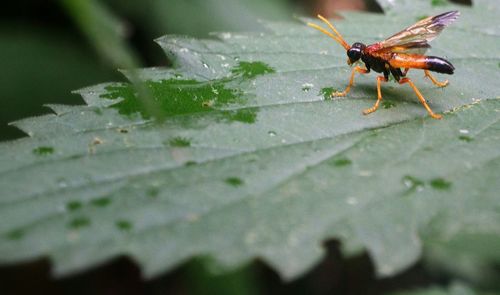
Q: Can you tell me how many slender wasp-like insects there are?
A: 1